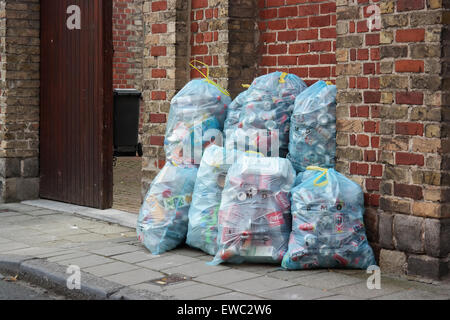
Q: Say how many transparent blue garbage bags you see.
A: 7